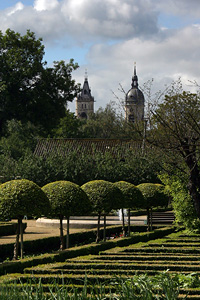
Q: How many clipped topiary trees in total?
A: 5